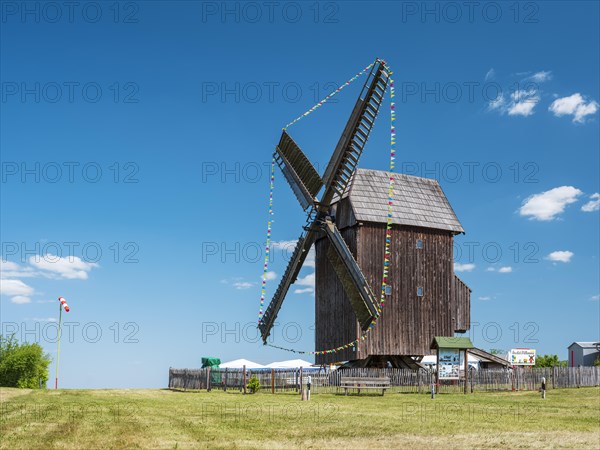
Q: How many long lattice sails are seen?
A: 4